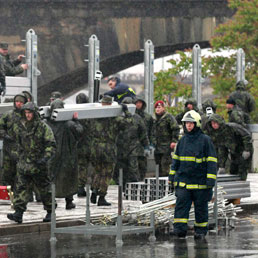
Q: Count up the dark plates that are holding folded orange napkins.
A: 0